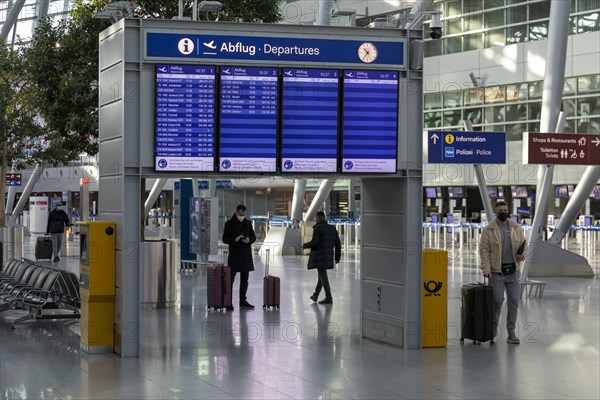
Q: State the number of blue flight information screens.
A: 4